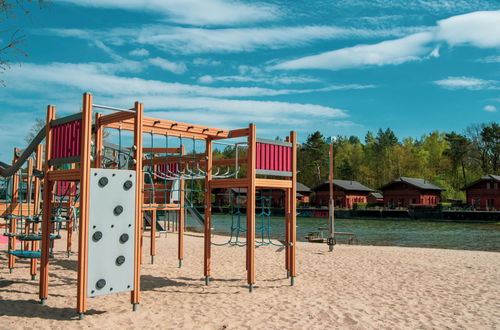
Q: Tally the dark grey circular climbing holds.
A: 7